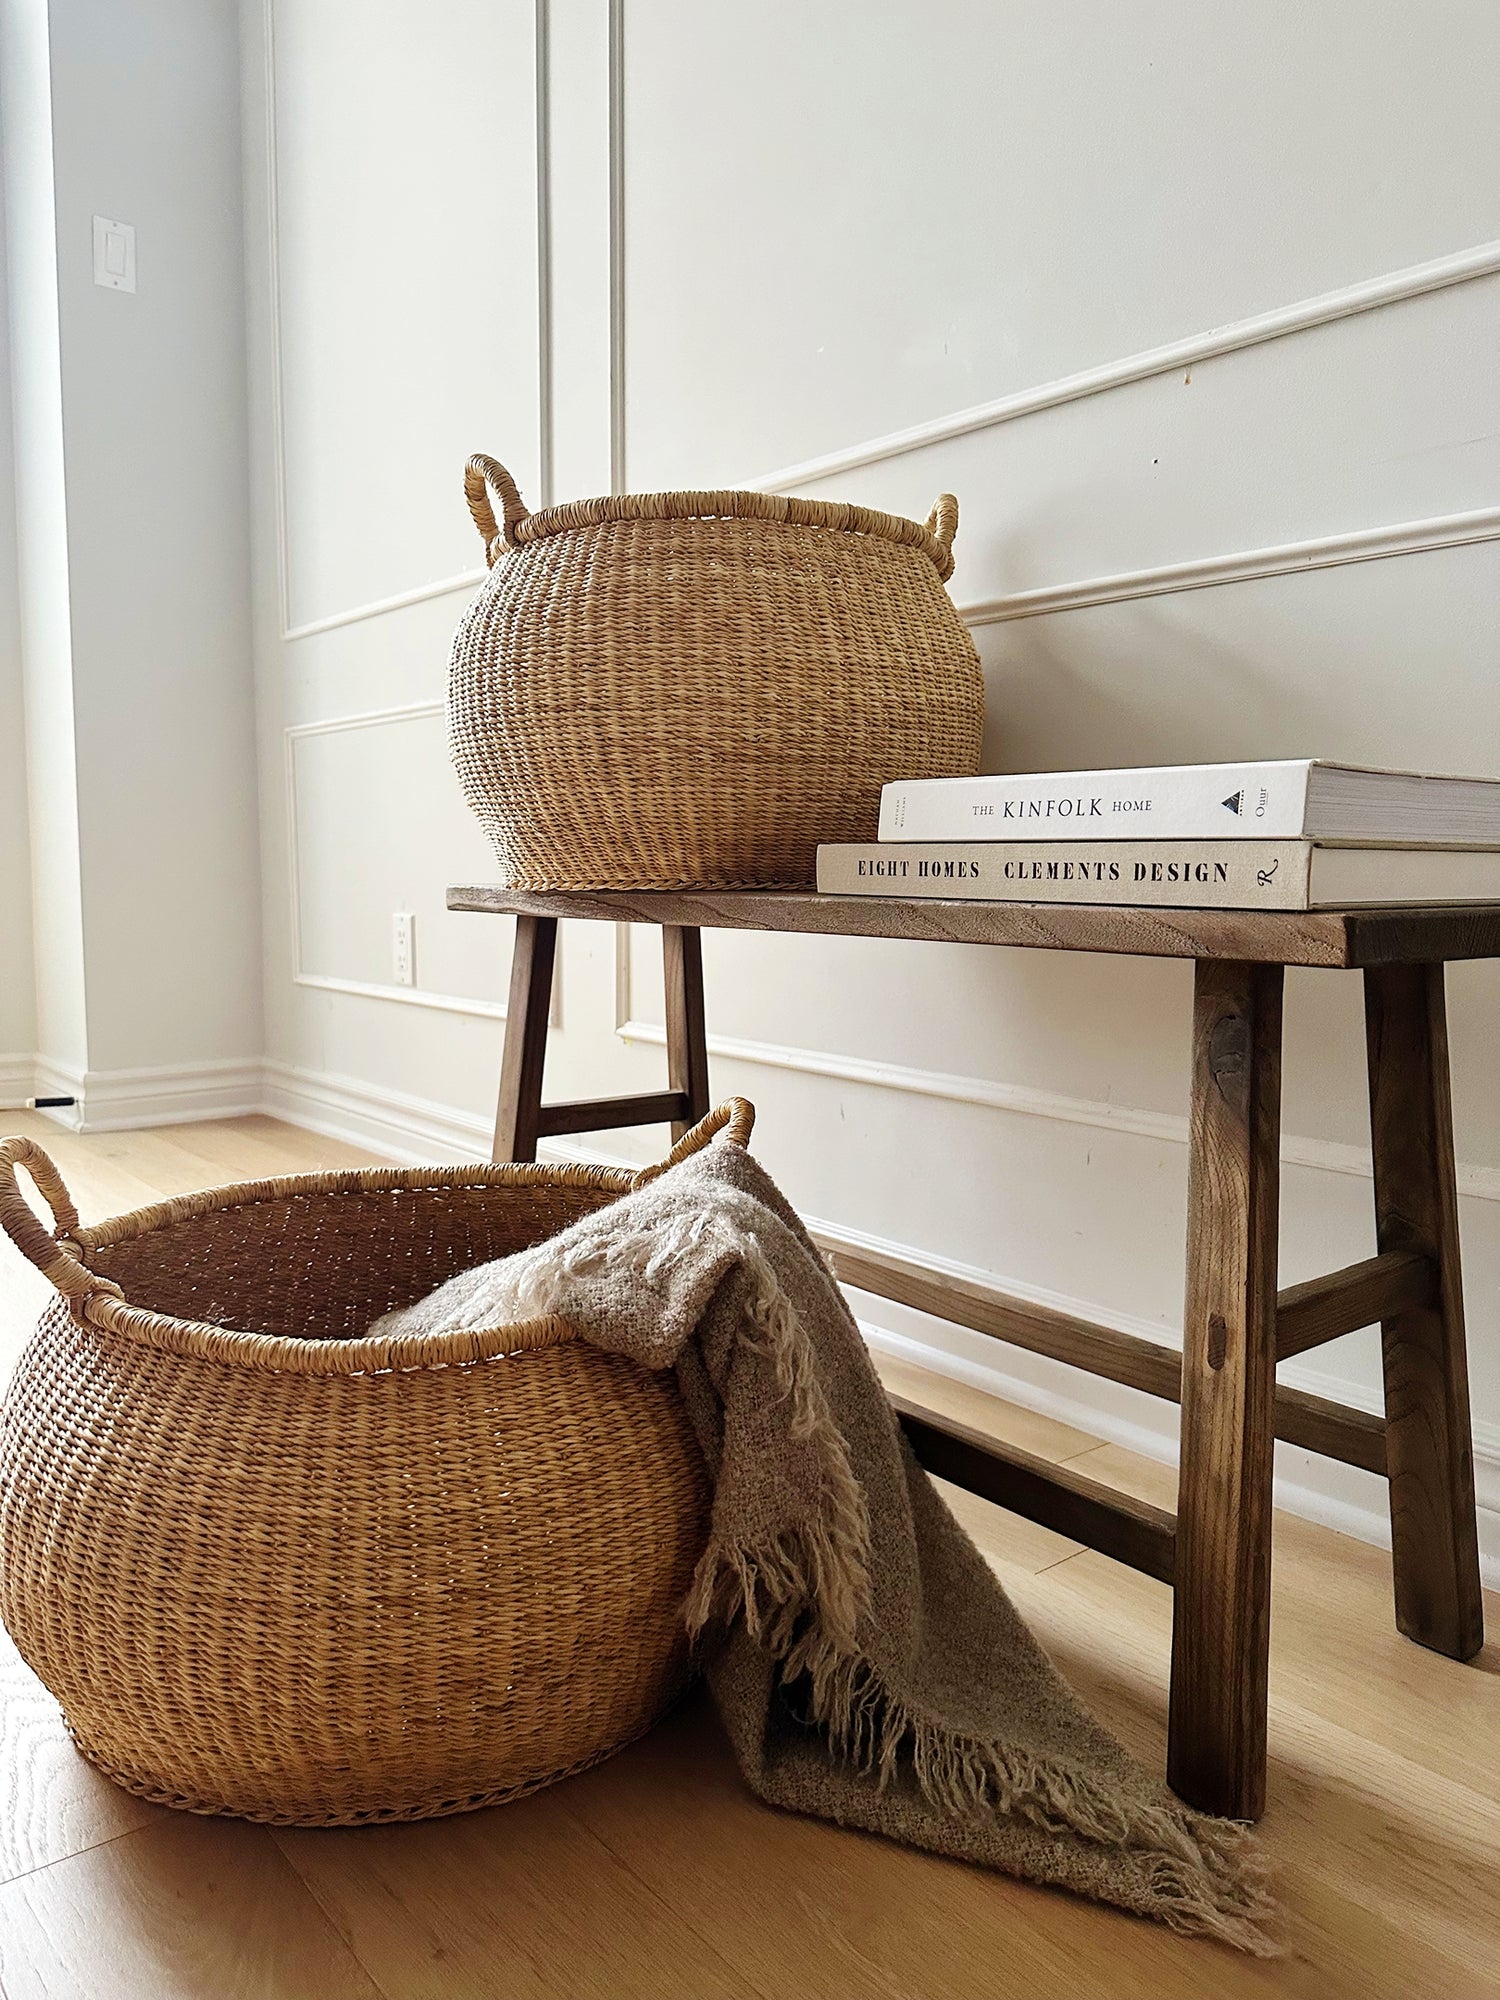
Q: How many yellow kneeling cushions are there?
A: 0